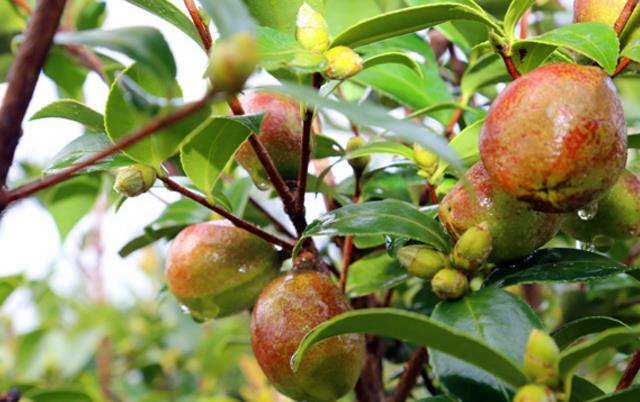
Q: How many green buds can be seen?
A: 11